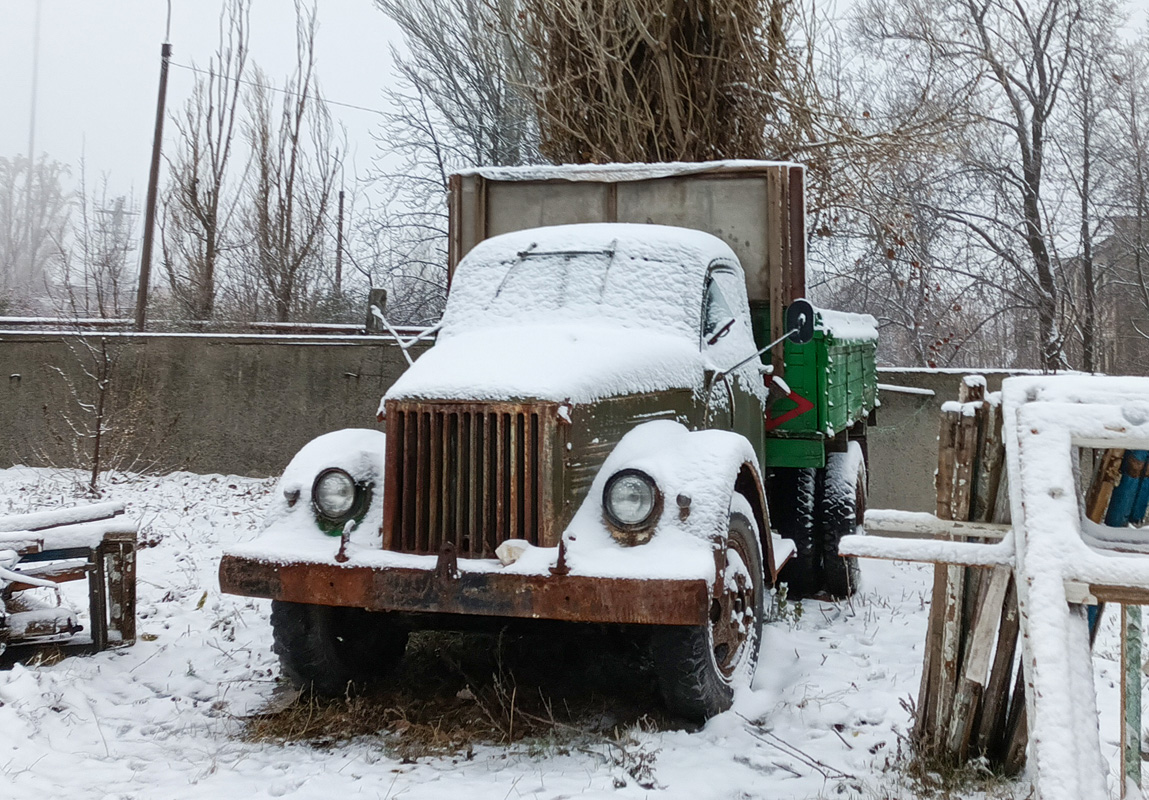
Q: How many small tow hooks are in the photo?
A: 2